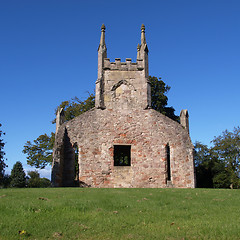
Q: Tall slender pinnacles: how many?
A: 2